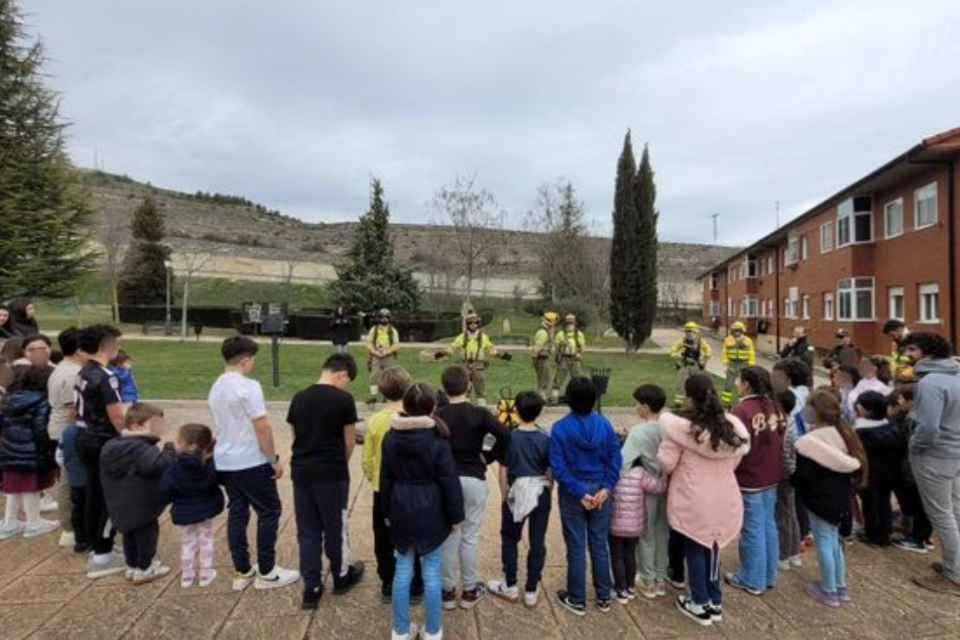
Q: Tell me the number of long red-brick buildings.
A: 1